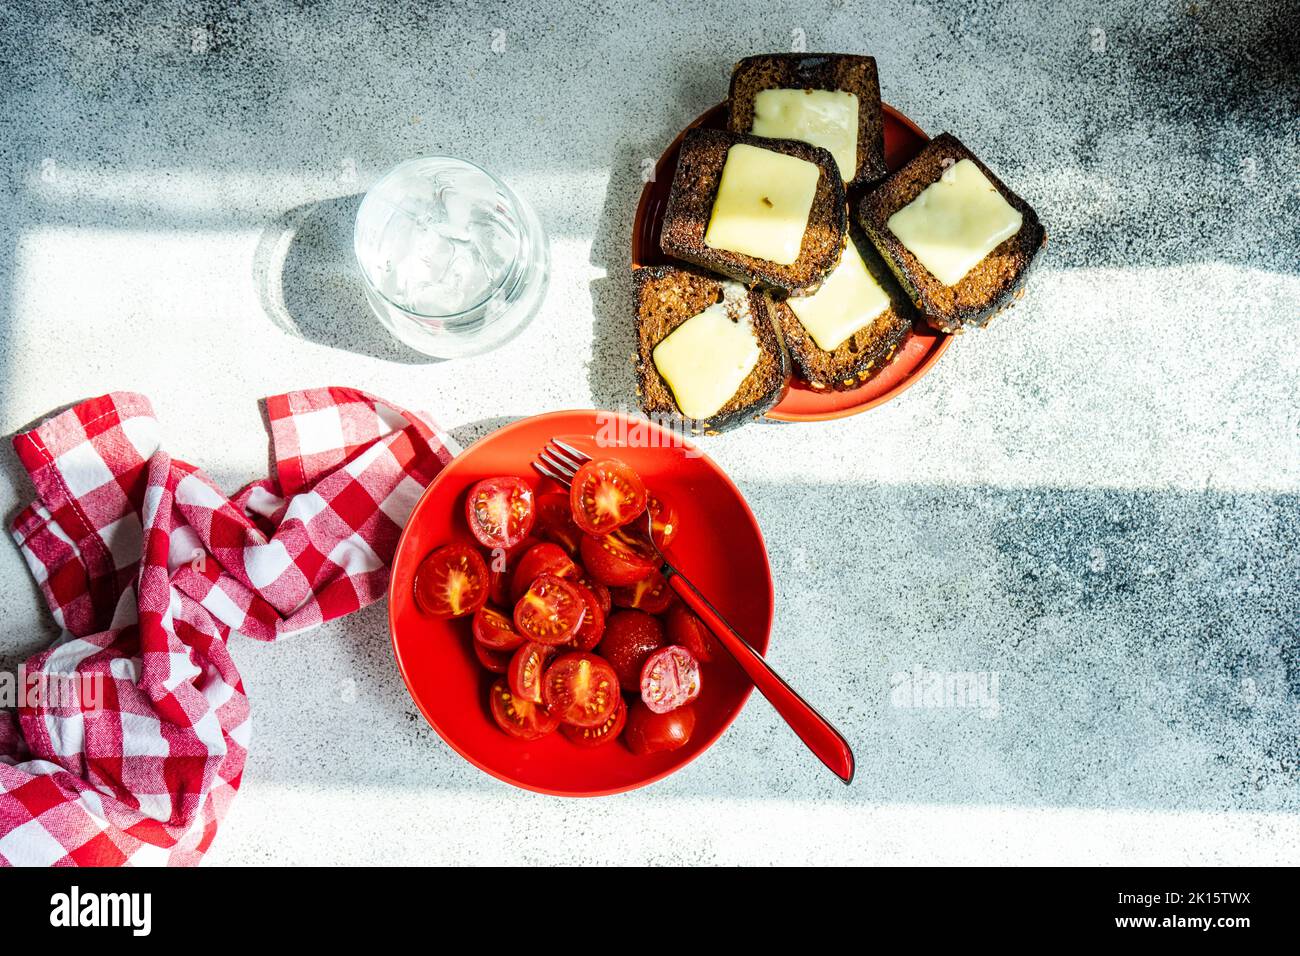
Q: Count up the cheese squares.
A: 5